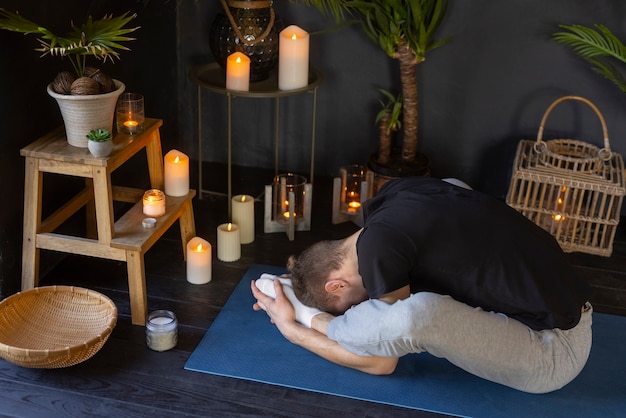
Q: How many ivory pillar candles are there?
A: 6